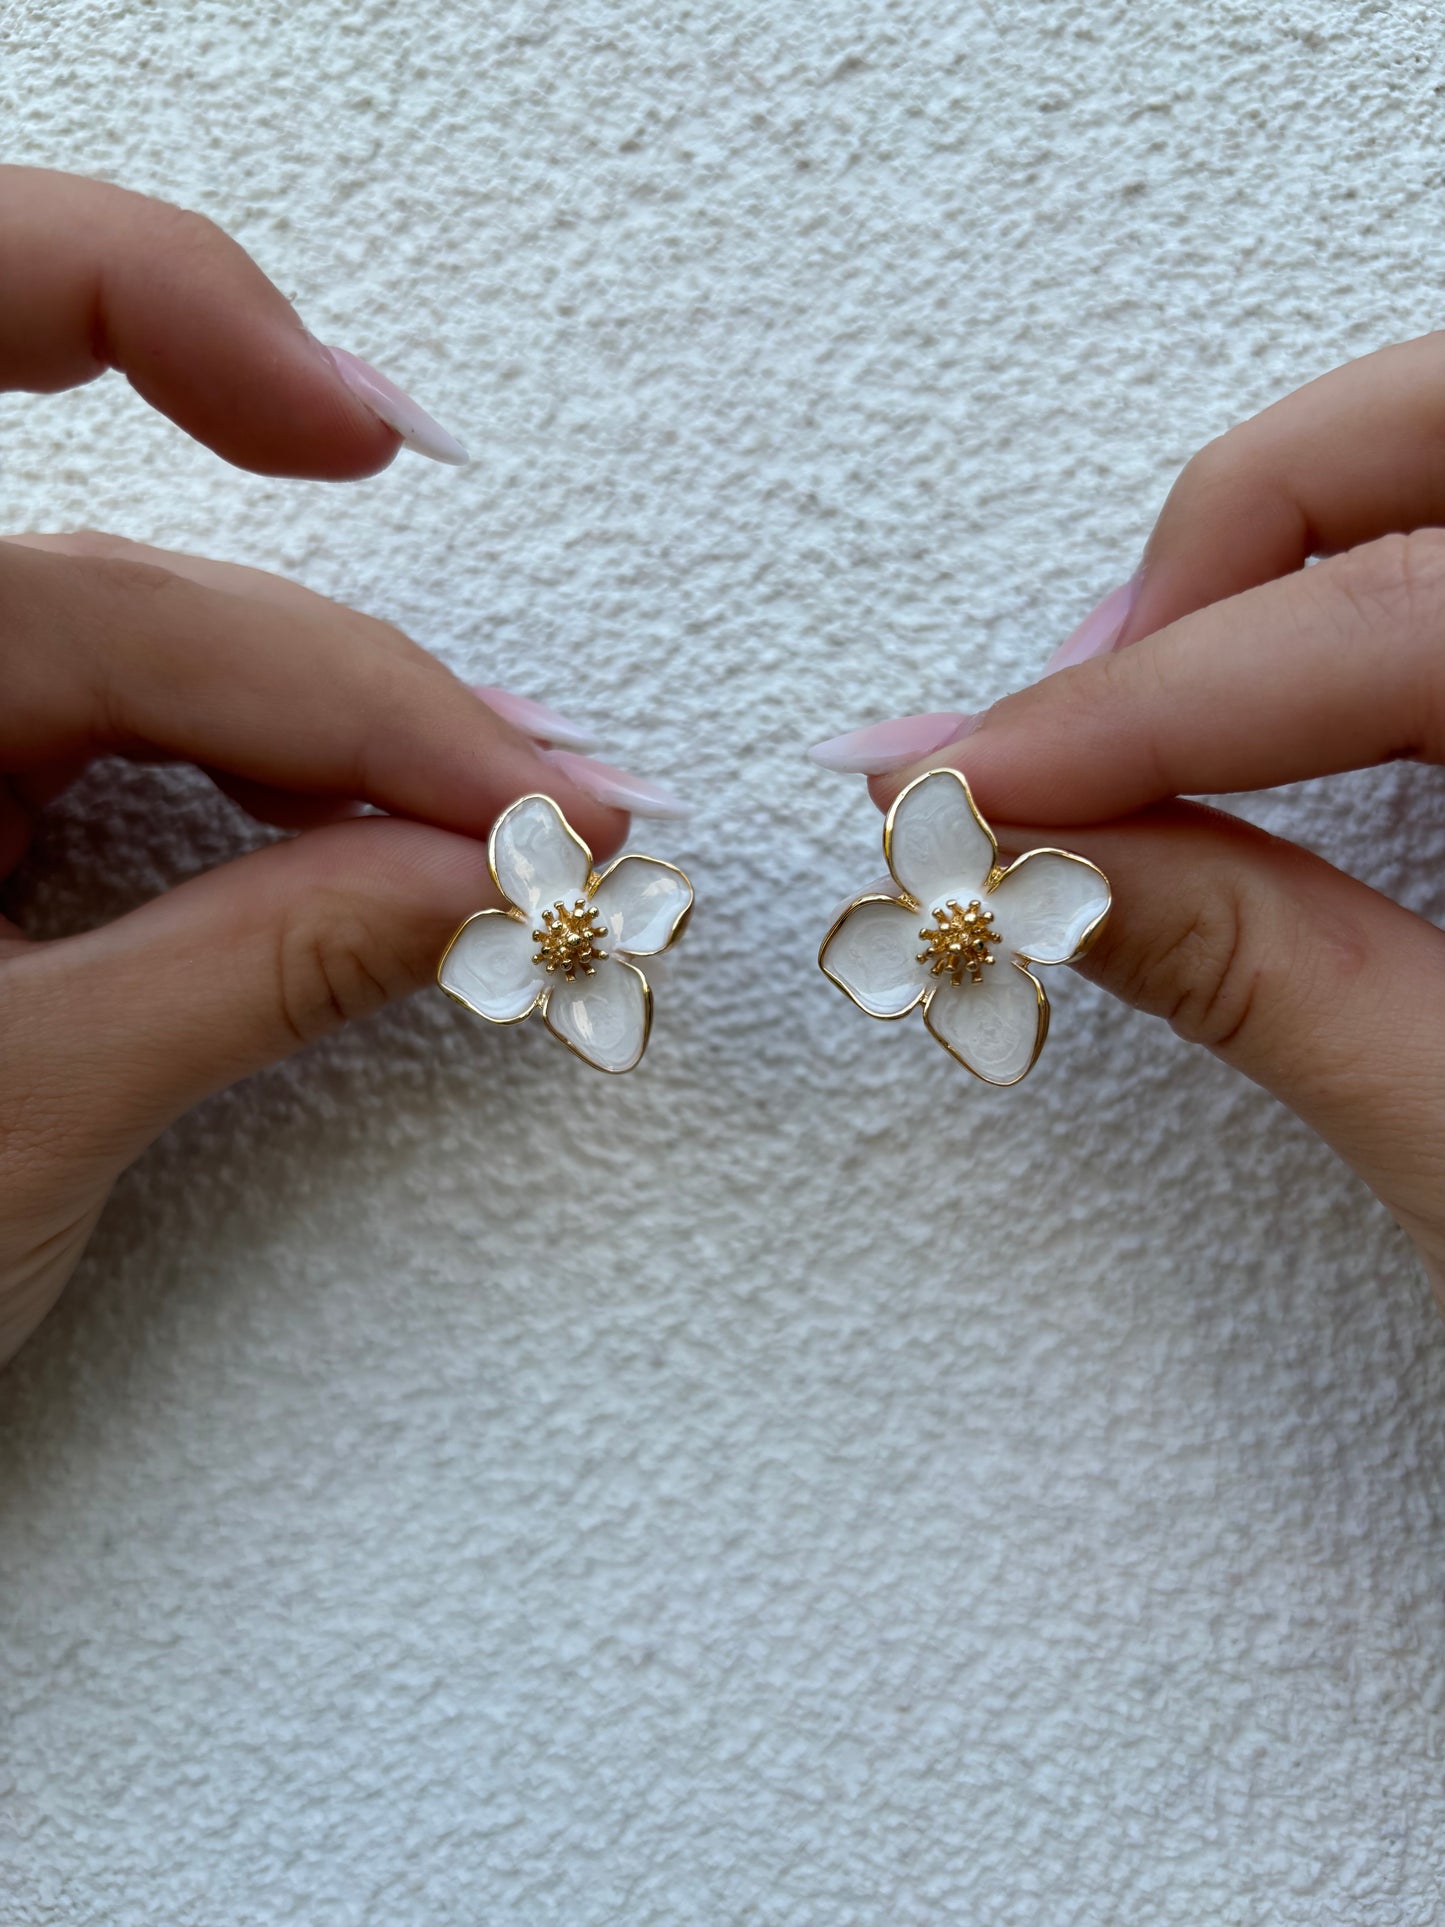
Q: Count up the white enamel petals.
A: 8